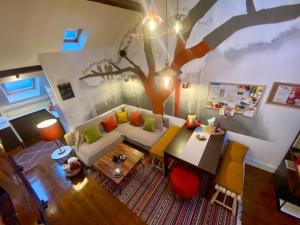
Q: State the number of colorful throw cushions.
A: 5